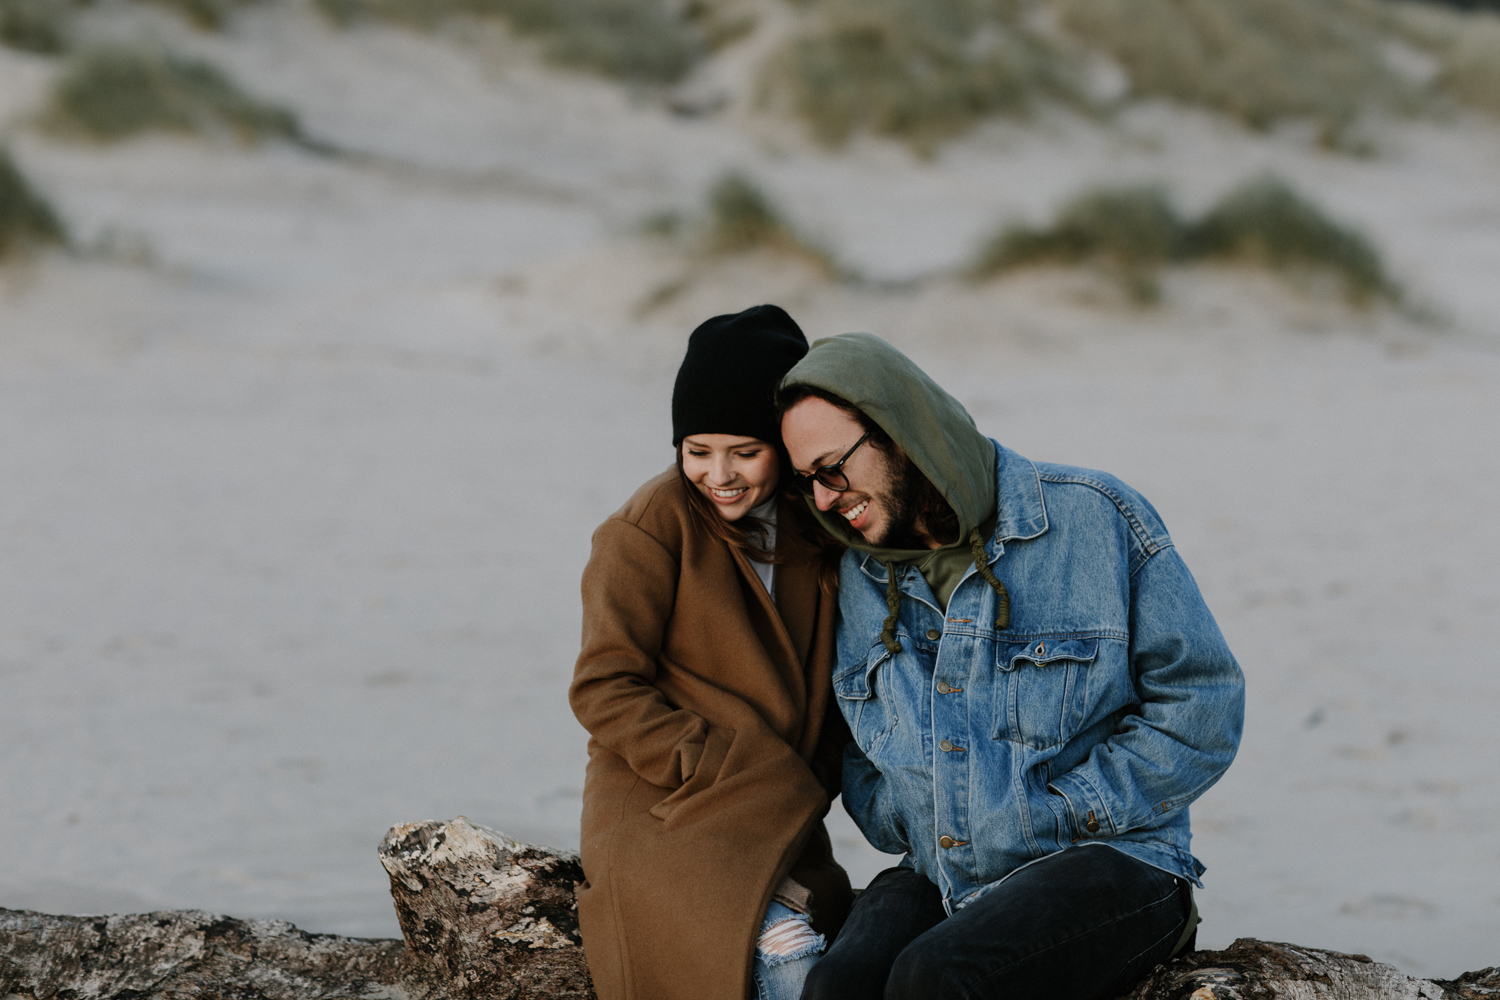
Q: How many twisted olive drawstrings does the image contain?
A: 2